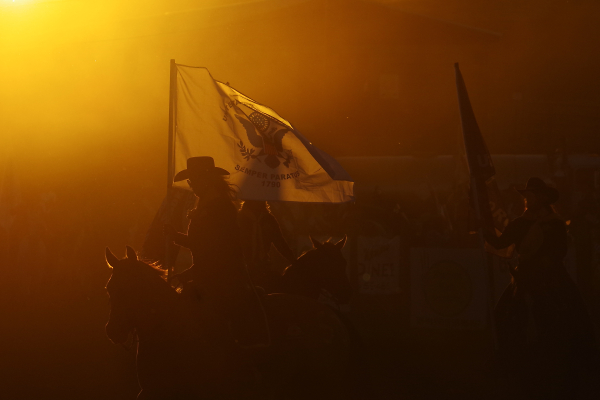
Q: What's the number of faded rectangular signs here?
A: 2